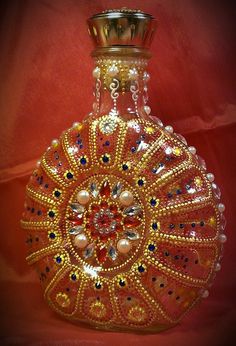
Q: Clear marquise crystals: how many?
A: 8